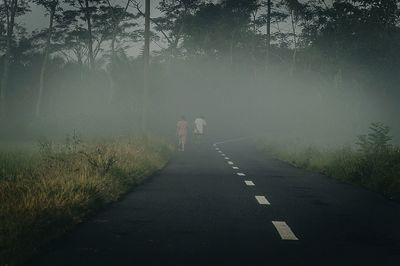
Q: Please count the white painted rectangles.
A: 11